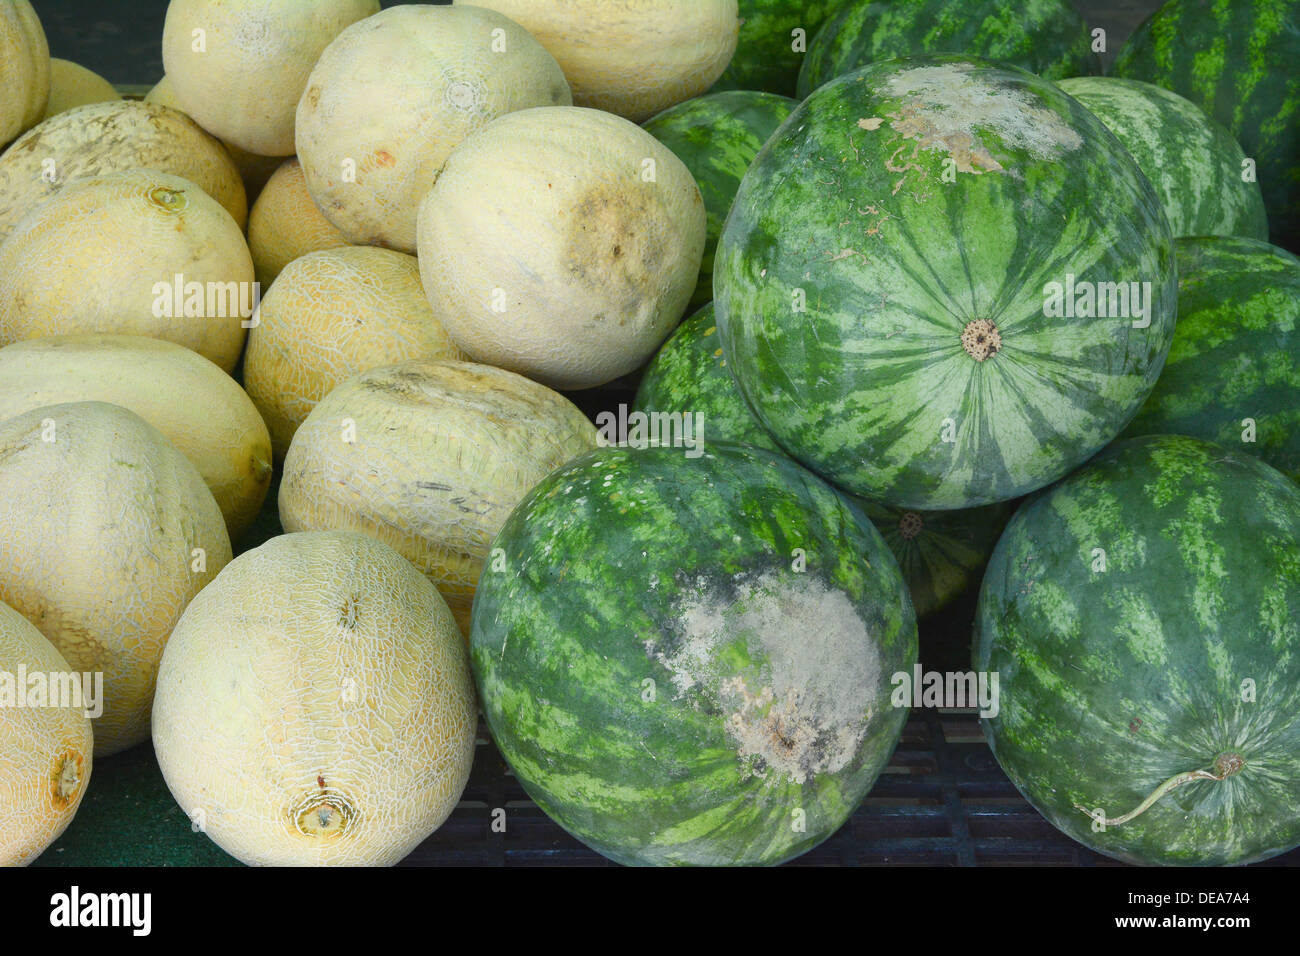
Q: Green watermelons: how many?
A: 11